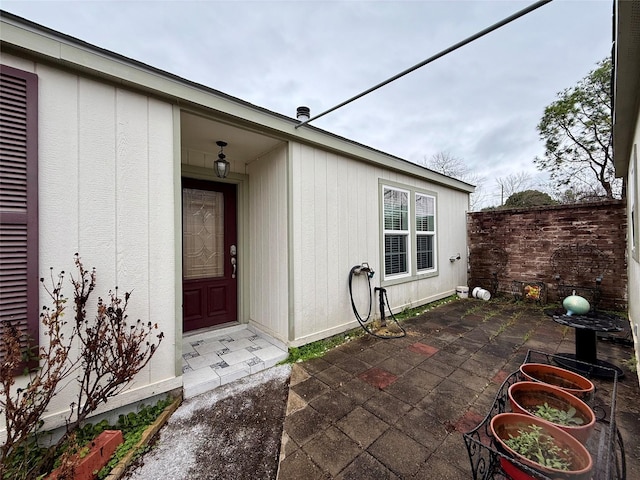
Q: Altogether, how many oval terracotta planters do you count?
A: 3